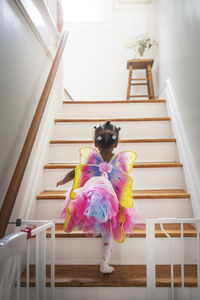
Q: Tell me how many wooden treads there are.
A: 7